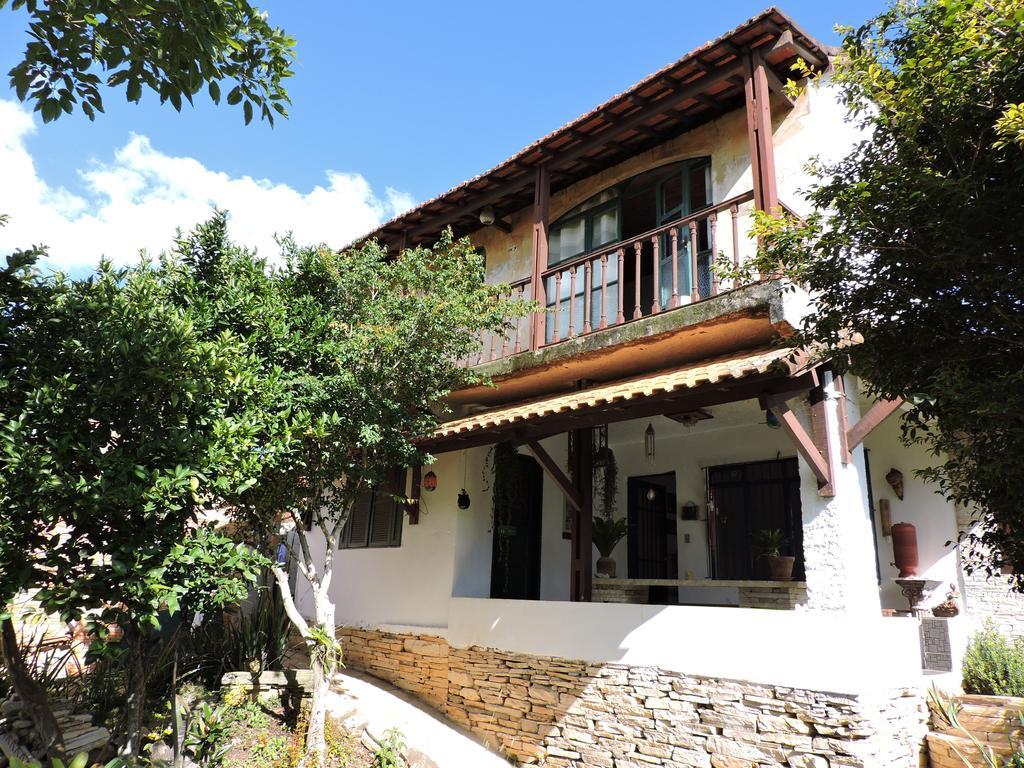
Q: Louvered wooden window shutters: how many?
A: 2